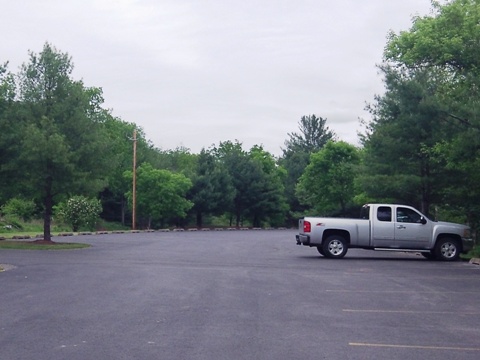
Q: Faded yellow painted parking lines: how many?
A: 3